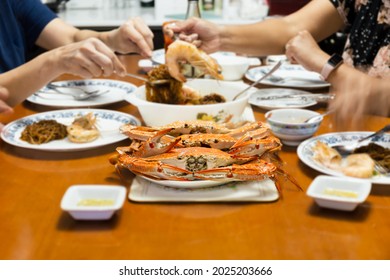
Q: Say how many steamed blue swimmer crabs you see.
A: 3